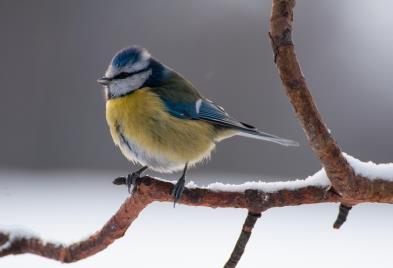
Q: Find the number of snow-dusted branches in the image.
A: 1